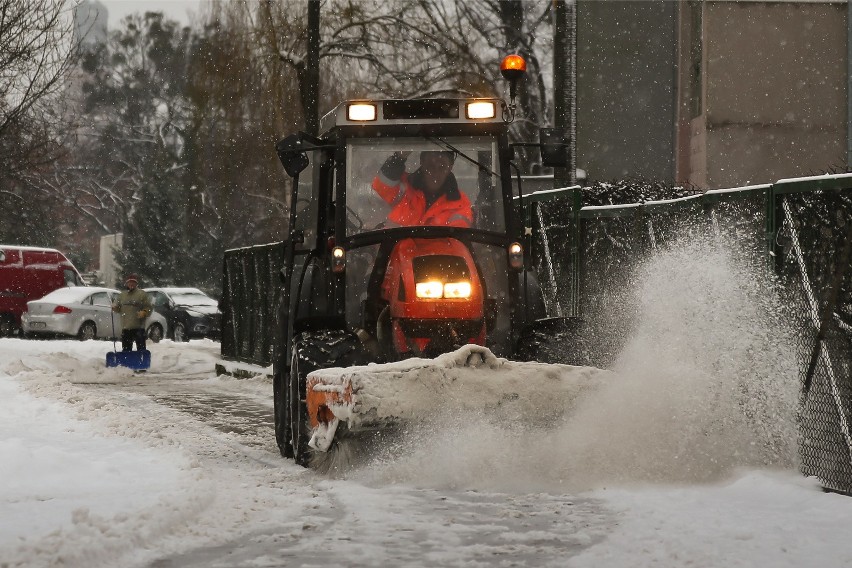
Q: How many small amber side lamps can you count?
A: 2